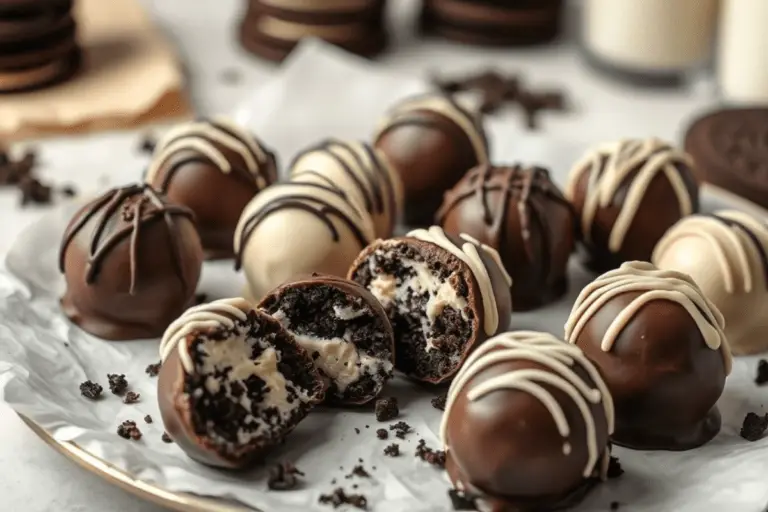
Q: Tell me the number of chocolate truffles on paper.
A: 13